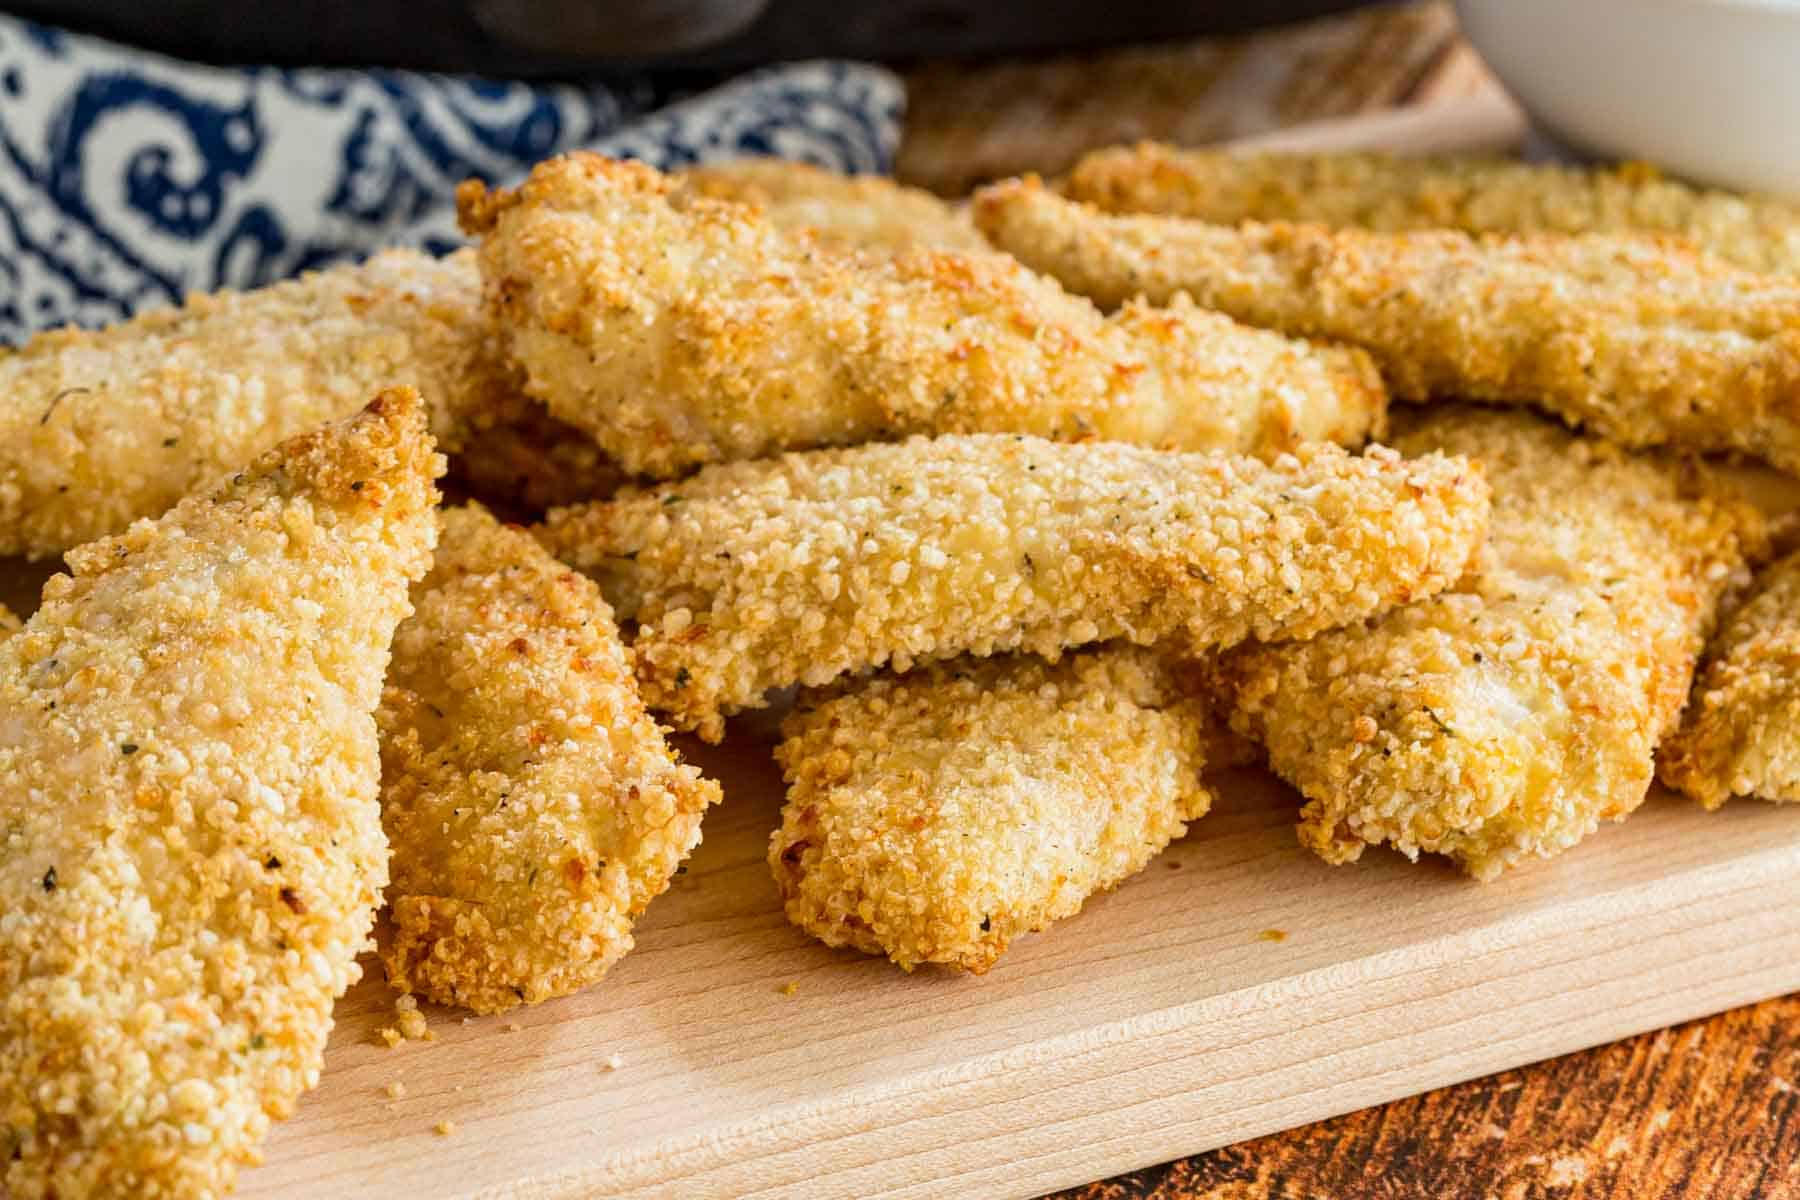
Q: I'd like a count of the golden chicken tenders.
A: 11